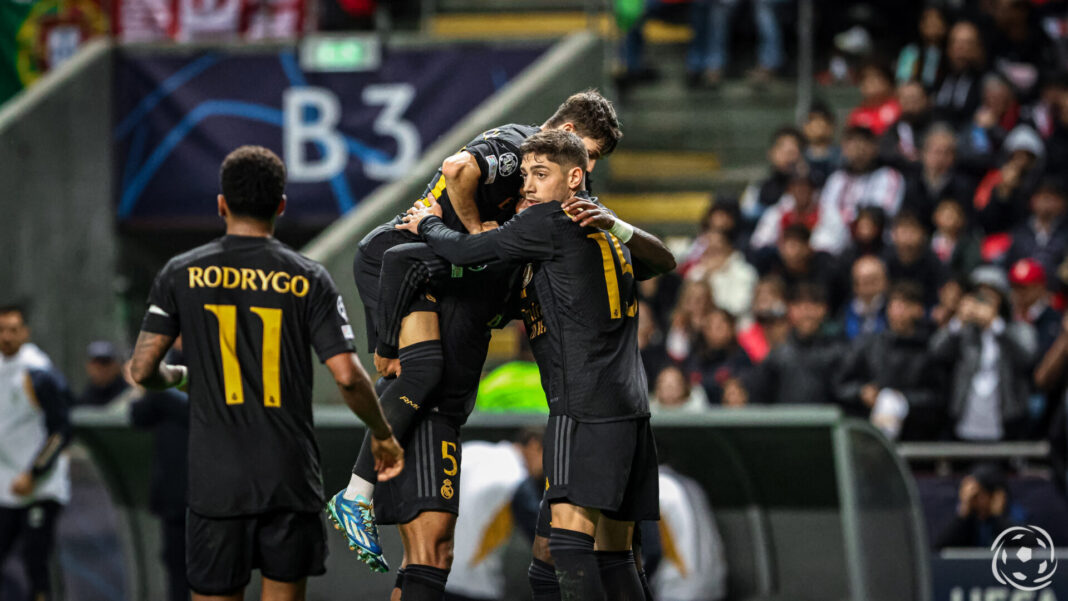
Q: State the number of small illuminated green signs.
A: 1